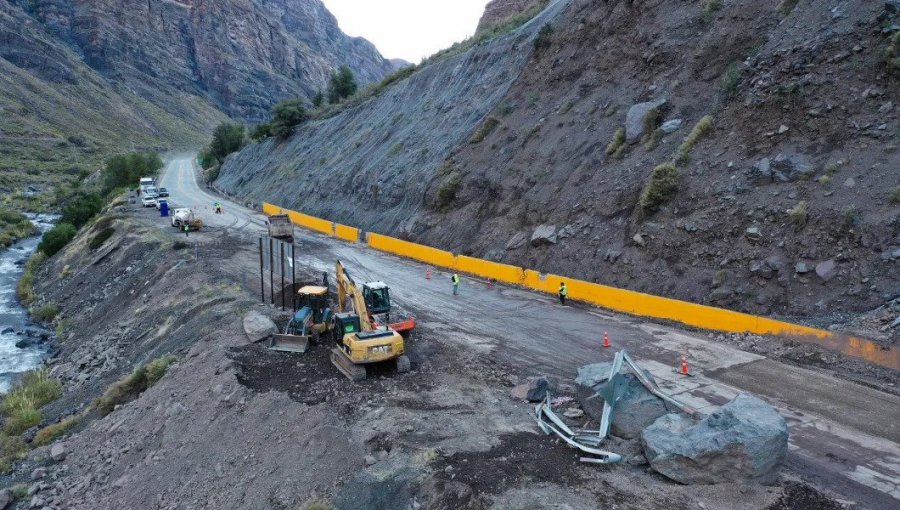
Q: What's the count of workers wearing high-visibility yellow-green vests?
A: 4